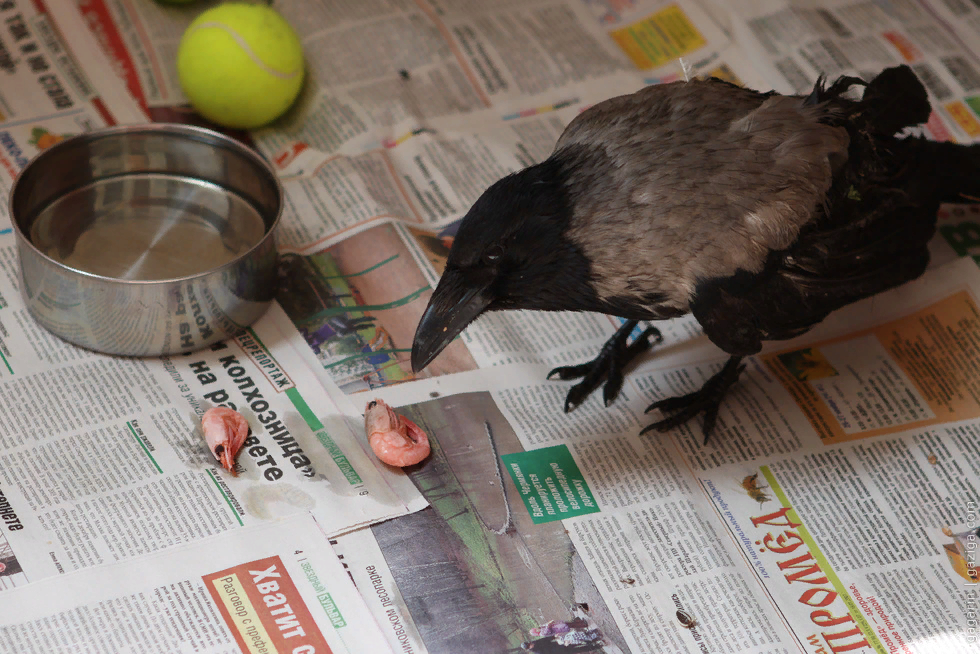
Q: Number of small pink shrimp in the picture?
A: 2